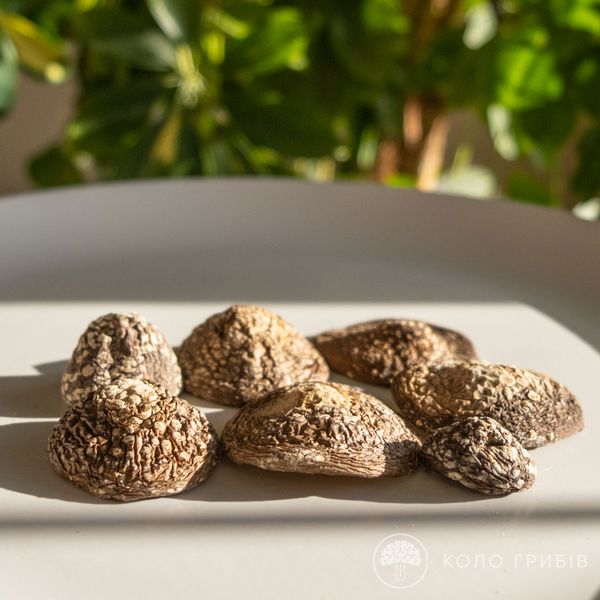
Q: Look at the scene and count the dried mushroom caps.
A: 7